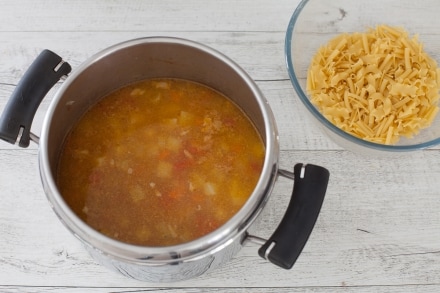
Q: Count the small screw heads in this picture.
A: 0